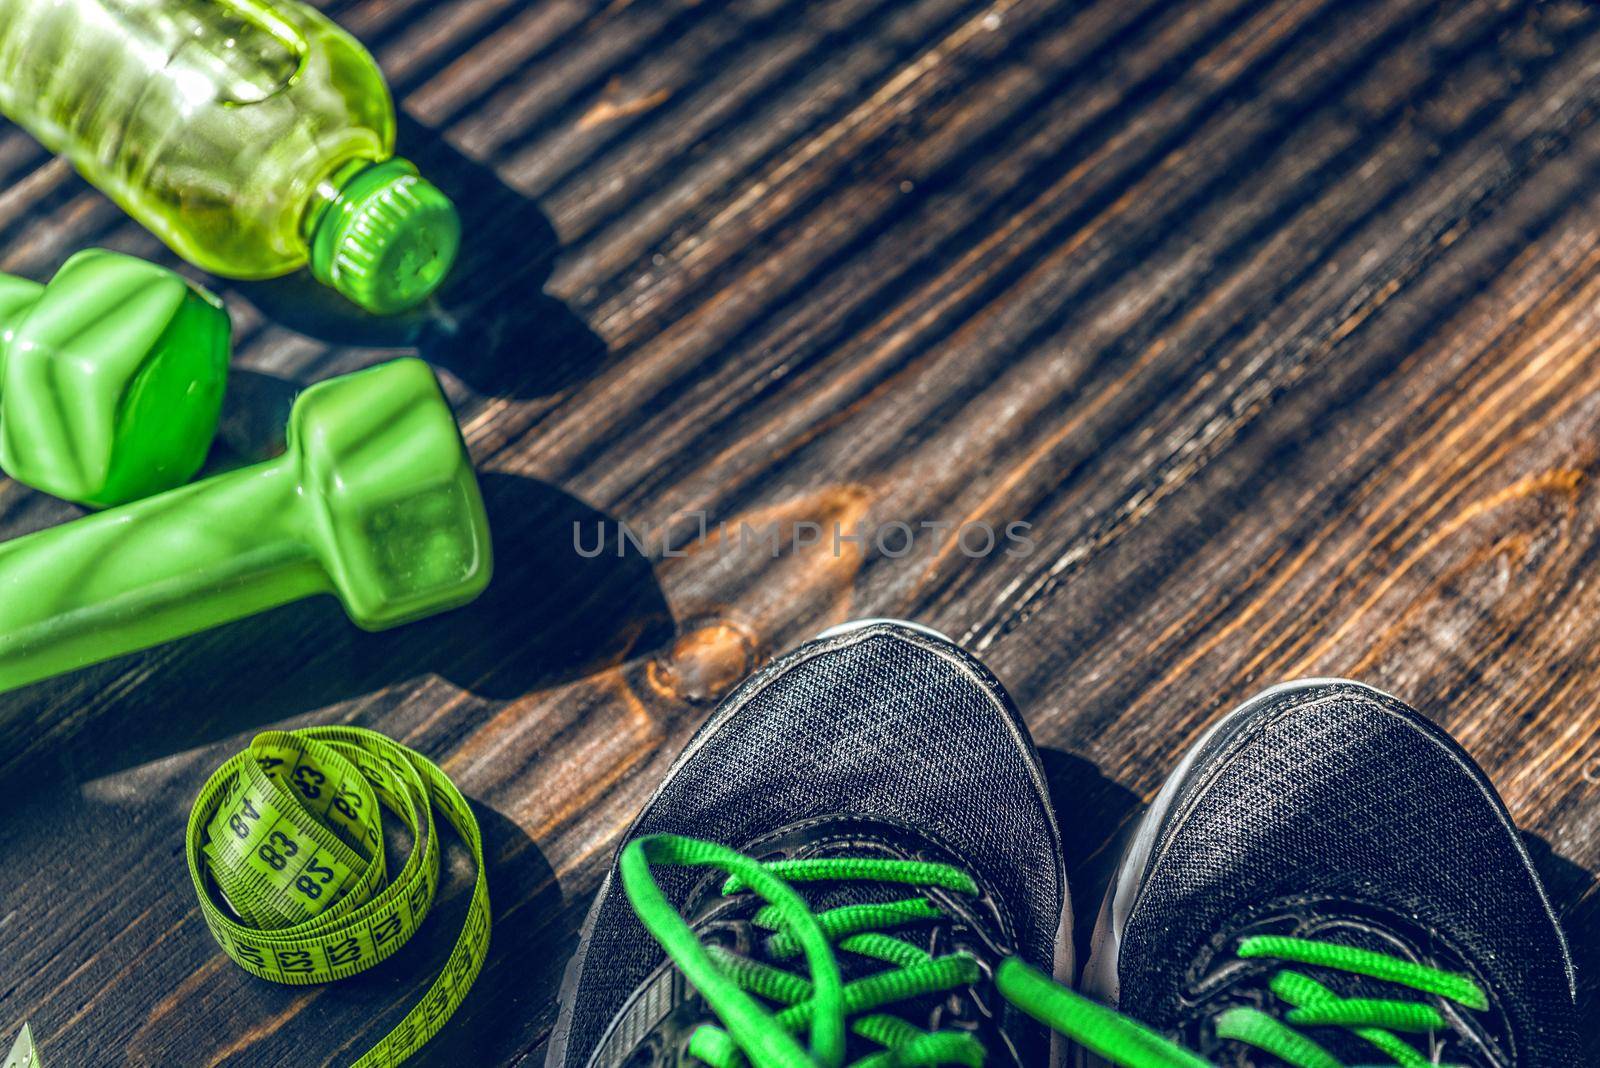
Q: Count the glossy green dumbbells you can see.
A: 2